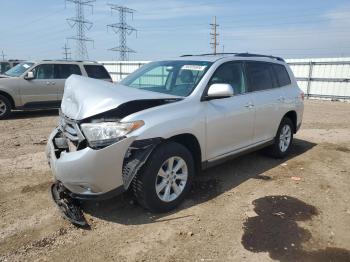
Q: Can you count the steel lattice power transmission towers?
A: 2